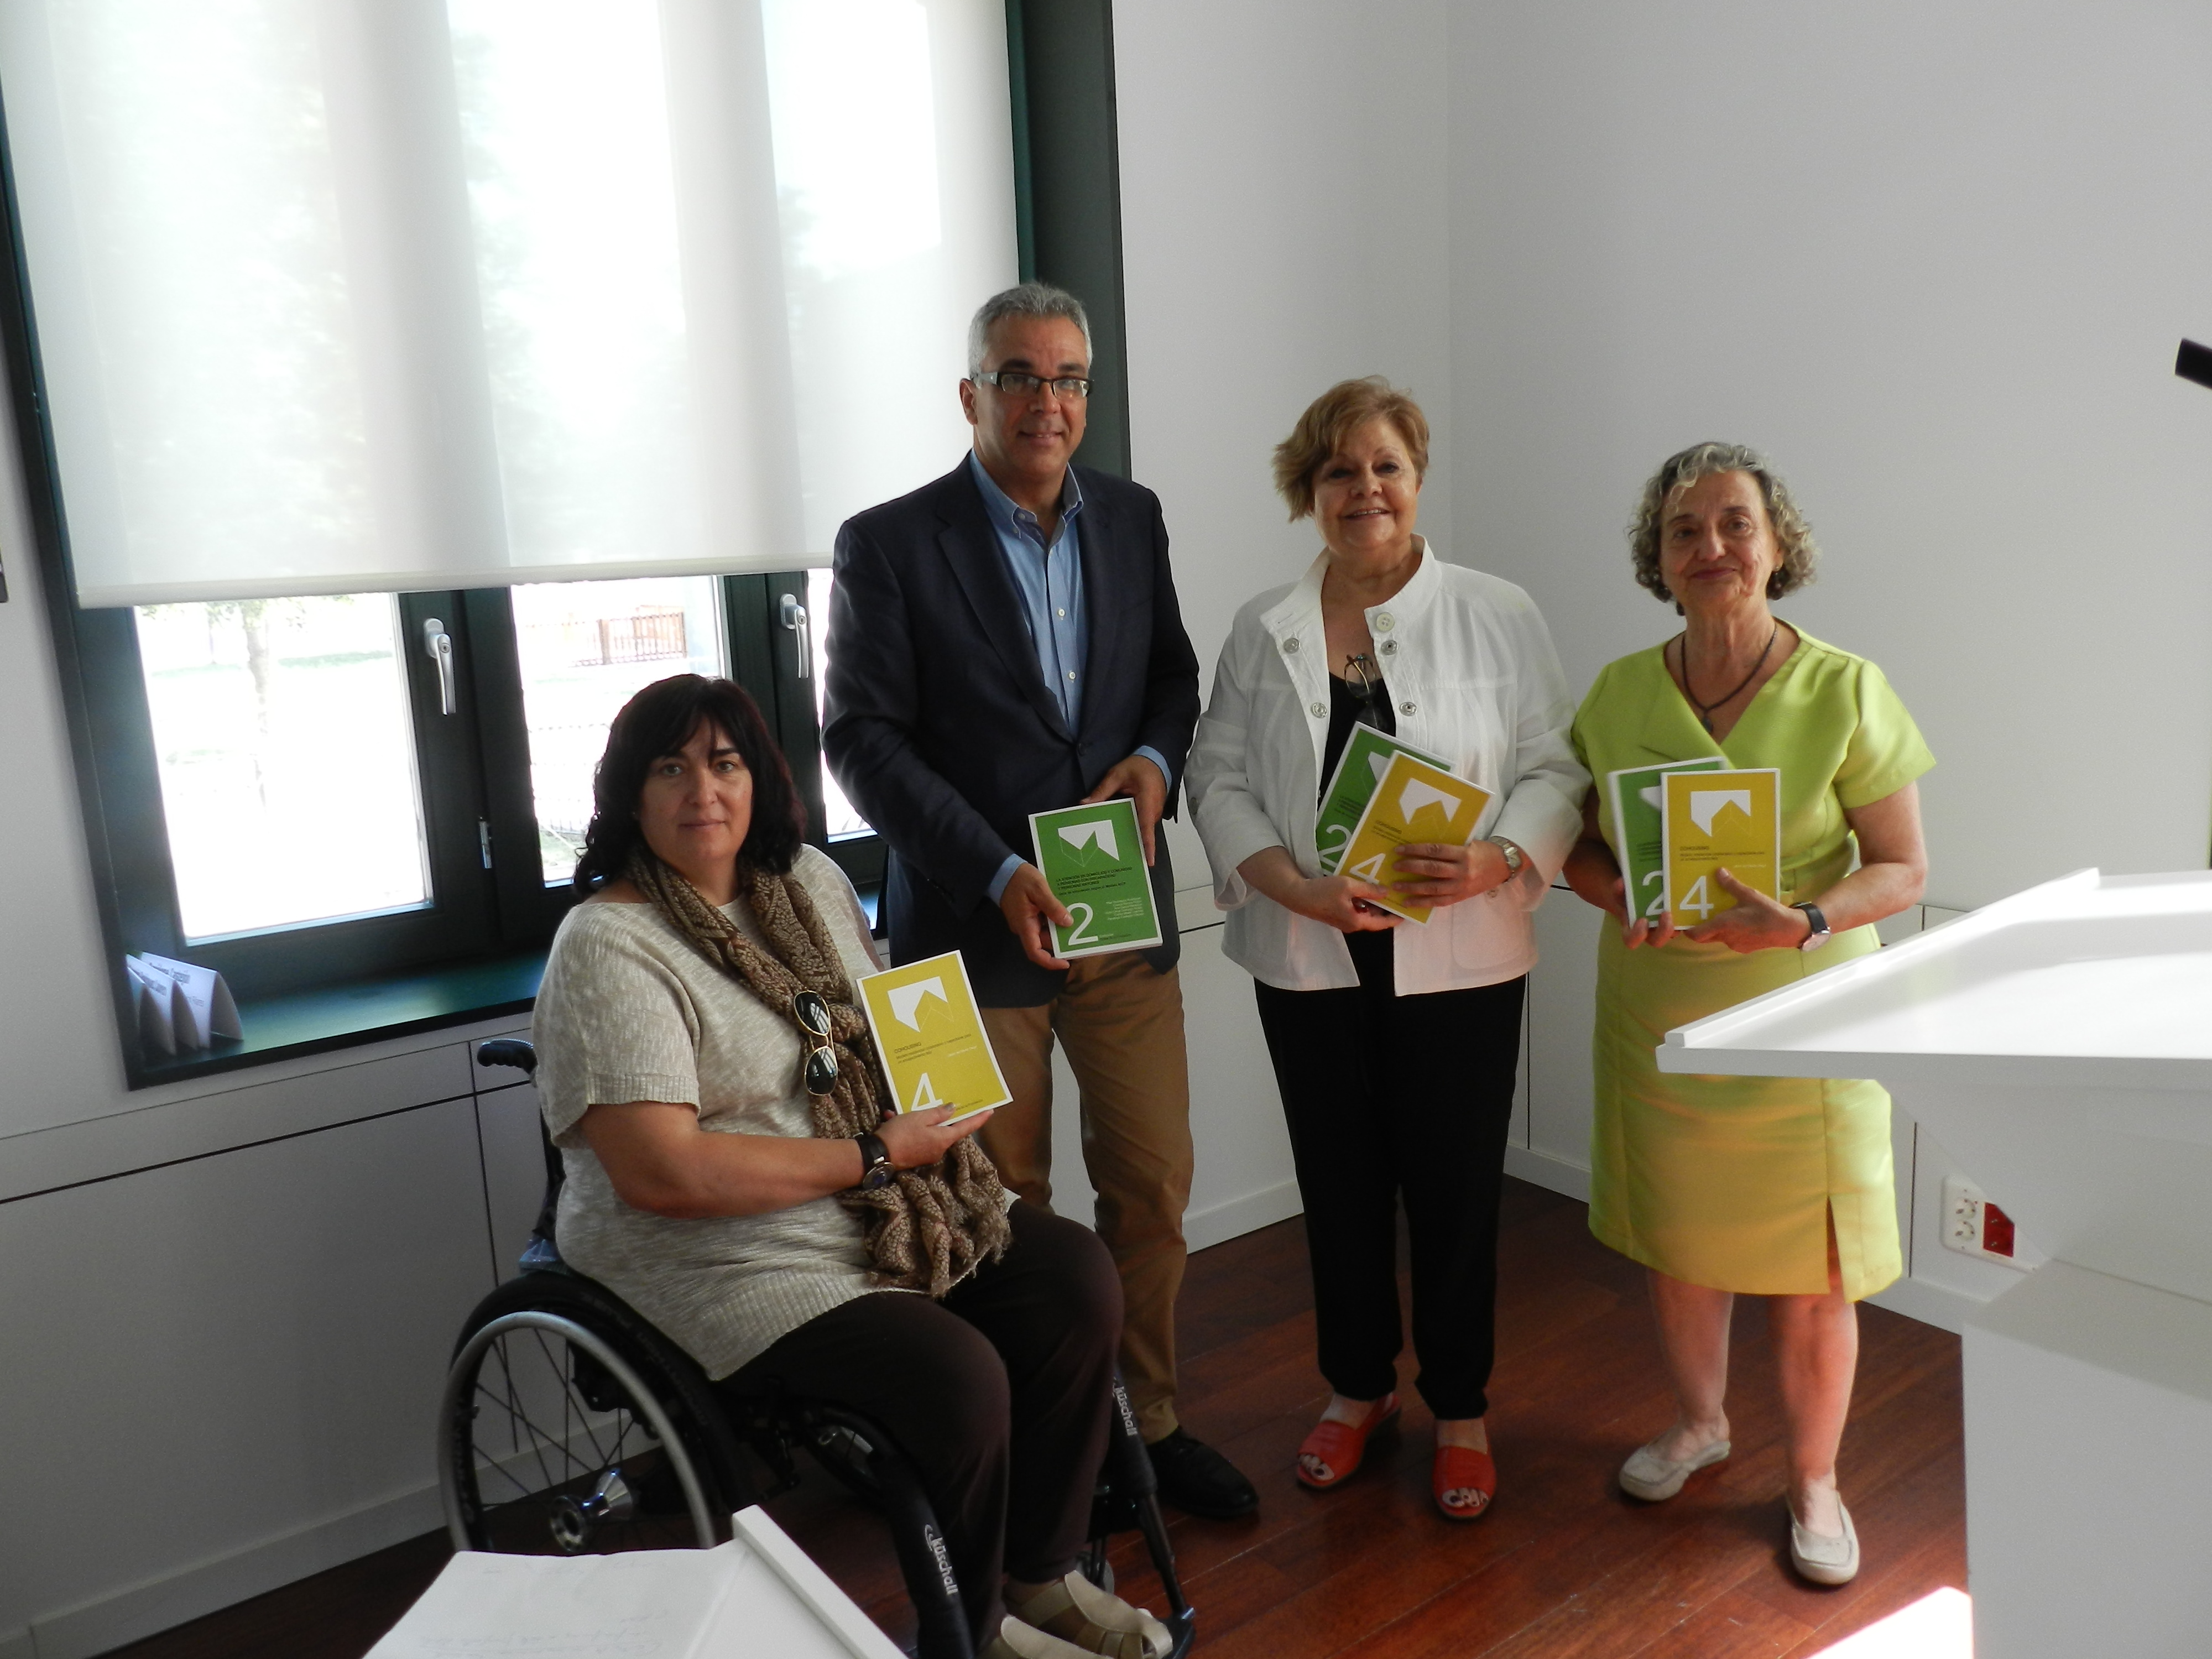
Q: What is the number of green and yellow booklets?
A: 6